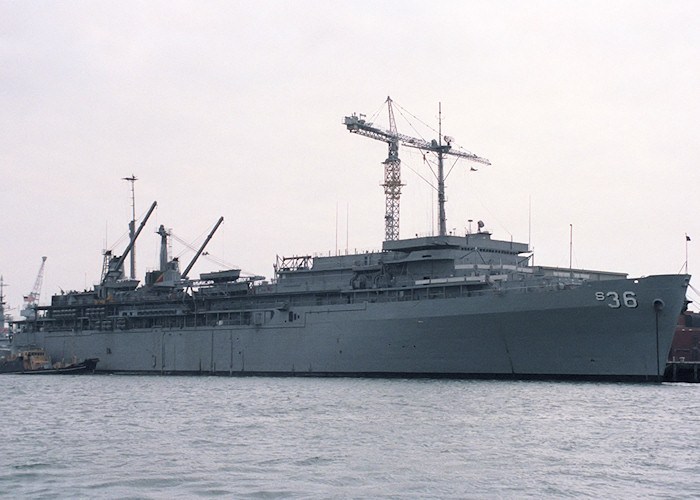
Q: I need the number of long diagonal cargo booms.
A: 2